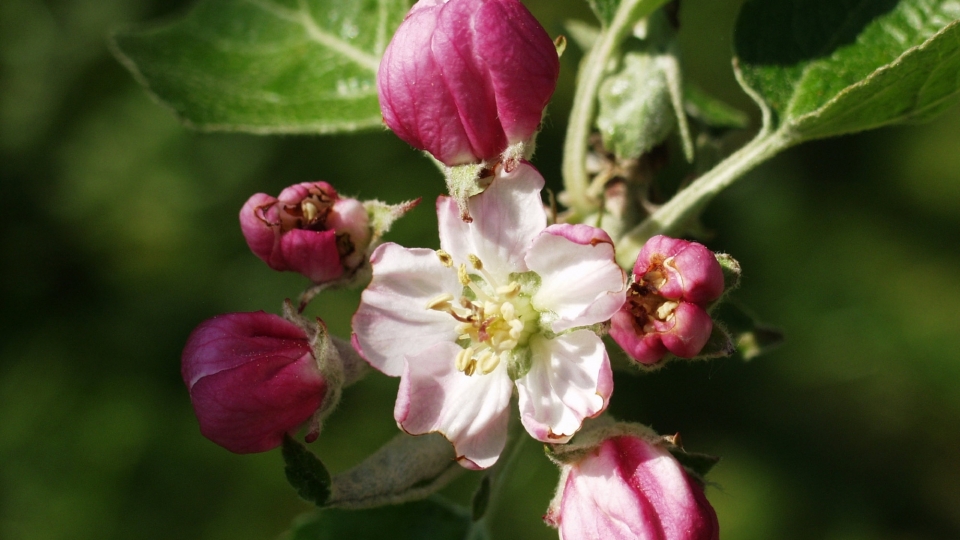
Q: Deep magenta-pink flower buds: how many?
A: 5